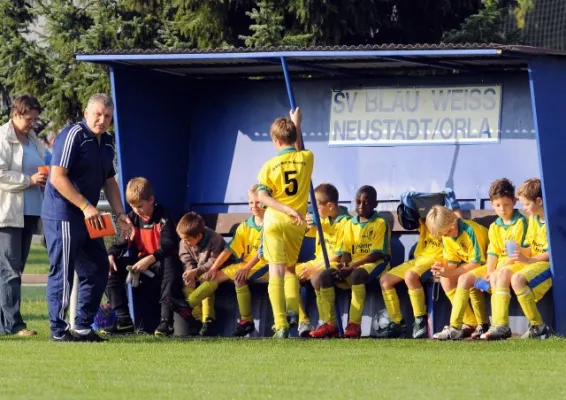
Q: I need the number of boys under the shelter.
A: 10